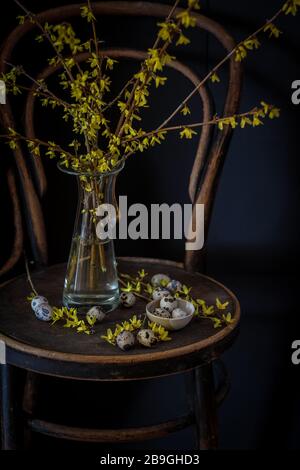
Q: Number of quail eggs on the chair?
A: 12